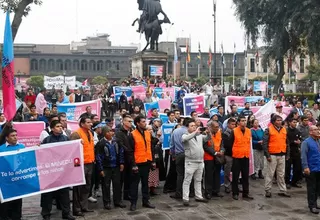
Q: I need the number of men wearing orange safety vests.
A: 5